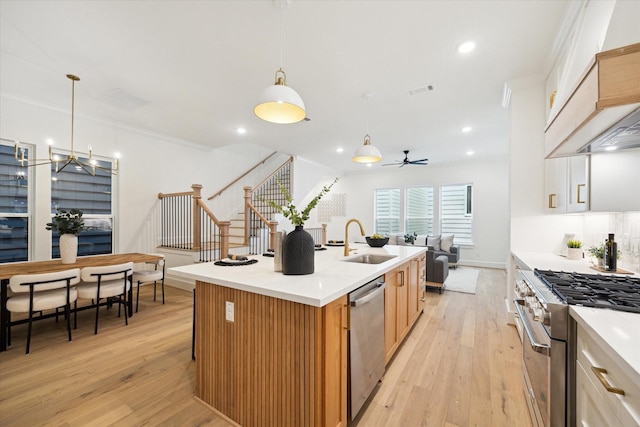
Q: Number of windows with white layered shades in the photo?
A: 3